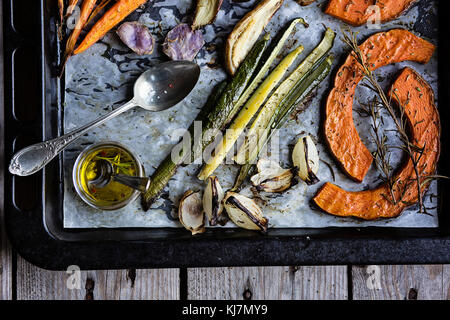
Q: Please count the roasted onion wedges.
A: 5